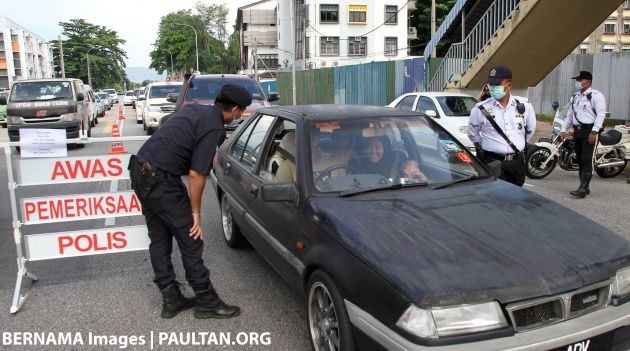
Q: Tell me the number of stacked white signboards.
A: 3